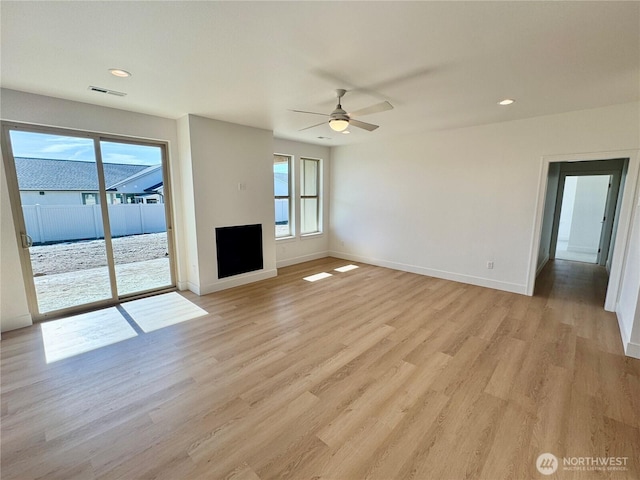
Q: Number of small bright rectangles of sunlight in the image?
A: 2